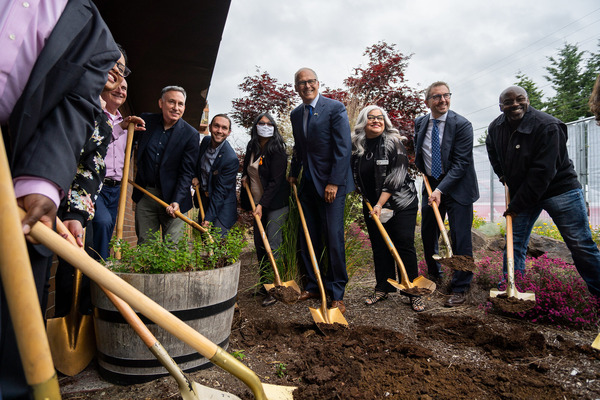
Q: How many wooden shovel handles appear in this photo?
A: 12